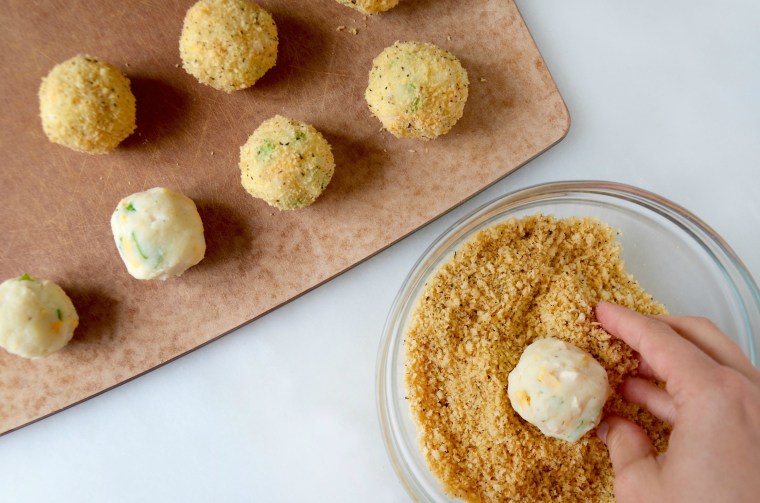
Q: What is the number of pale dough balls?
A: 3